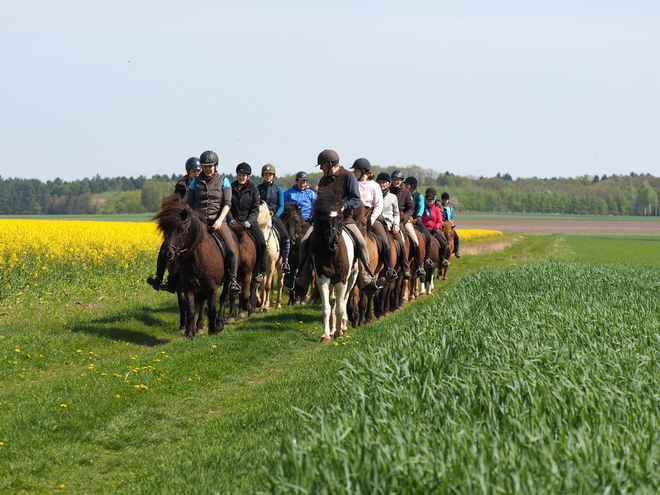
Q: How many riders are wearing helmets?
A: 13